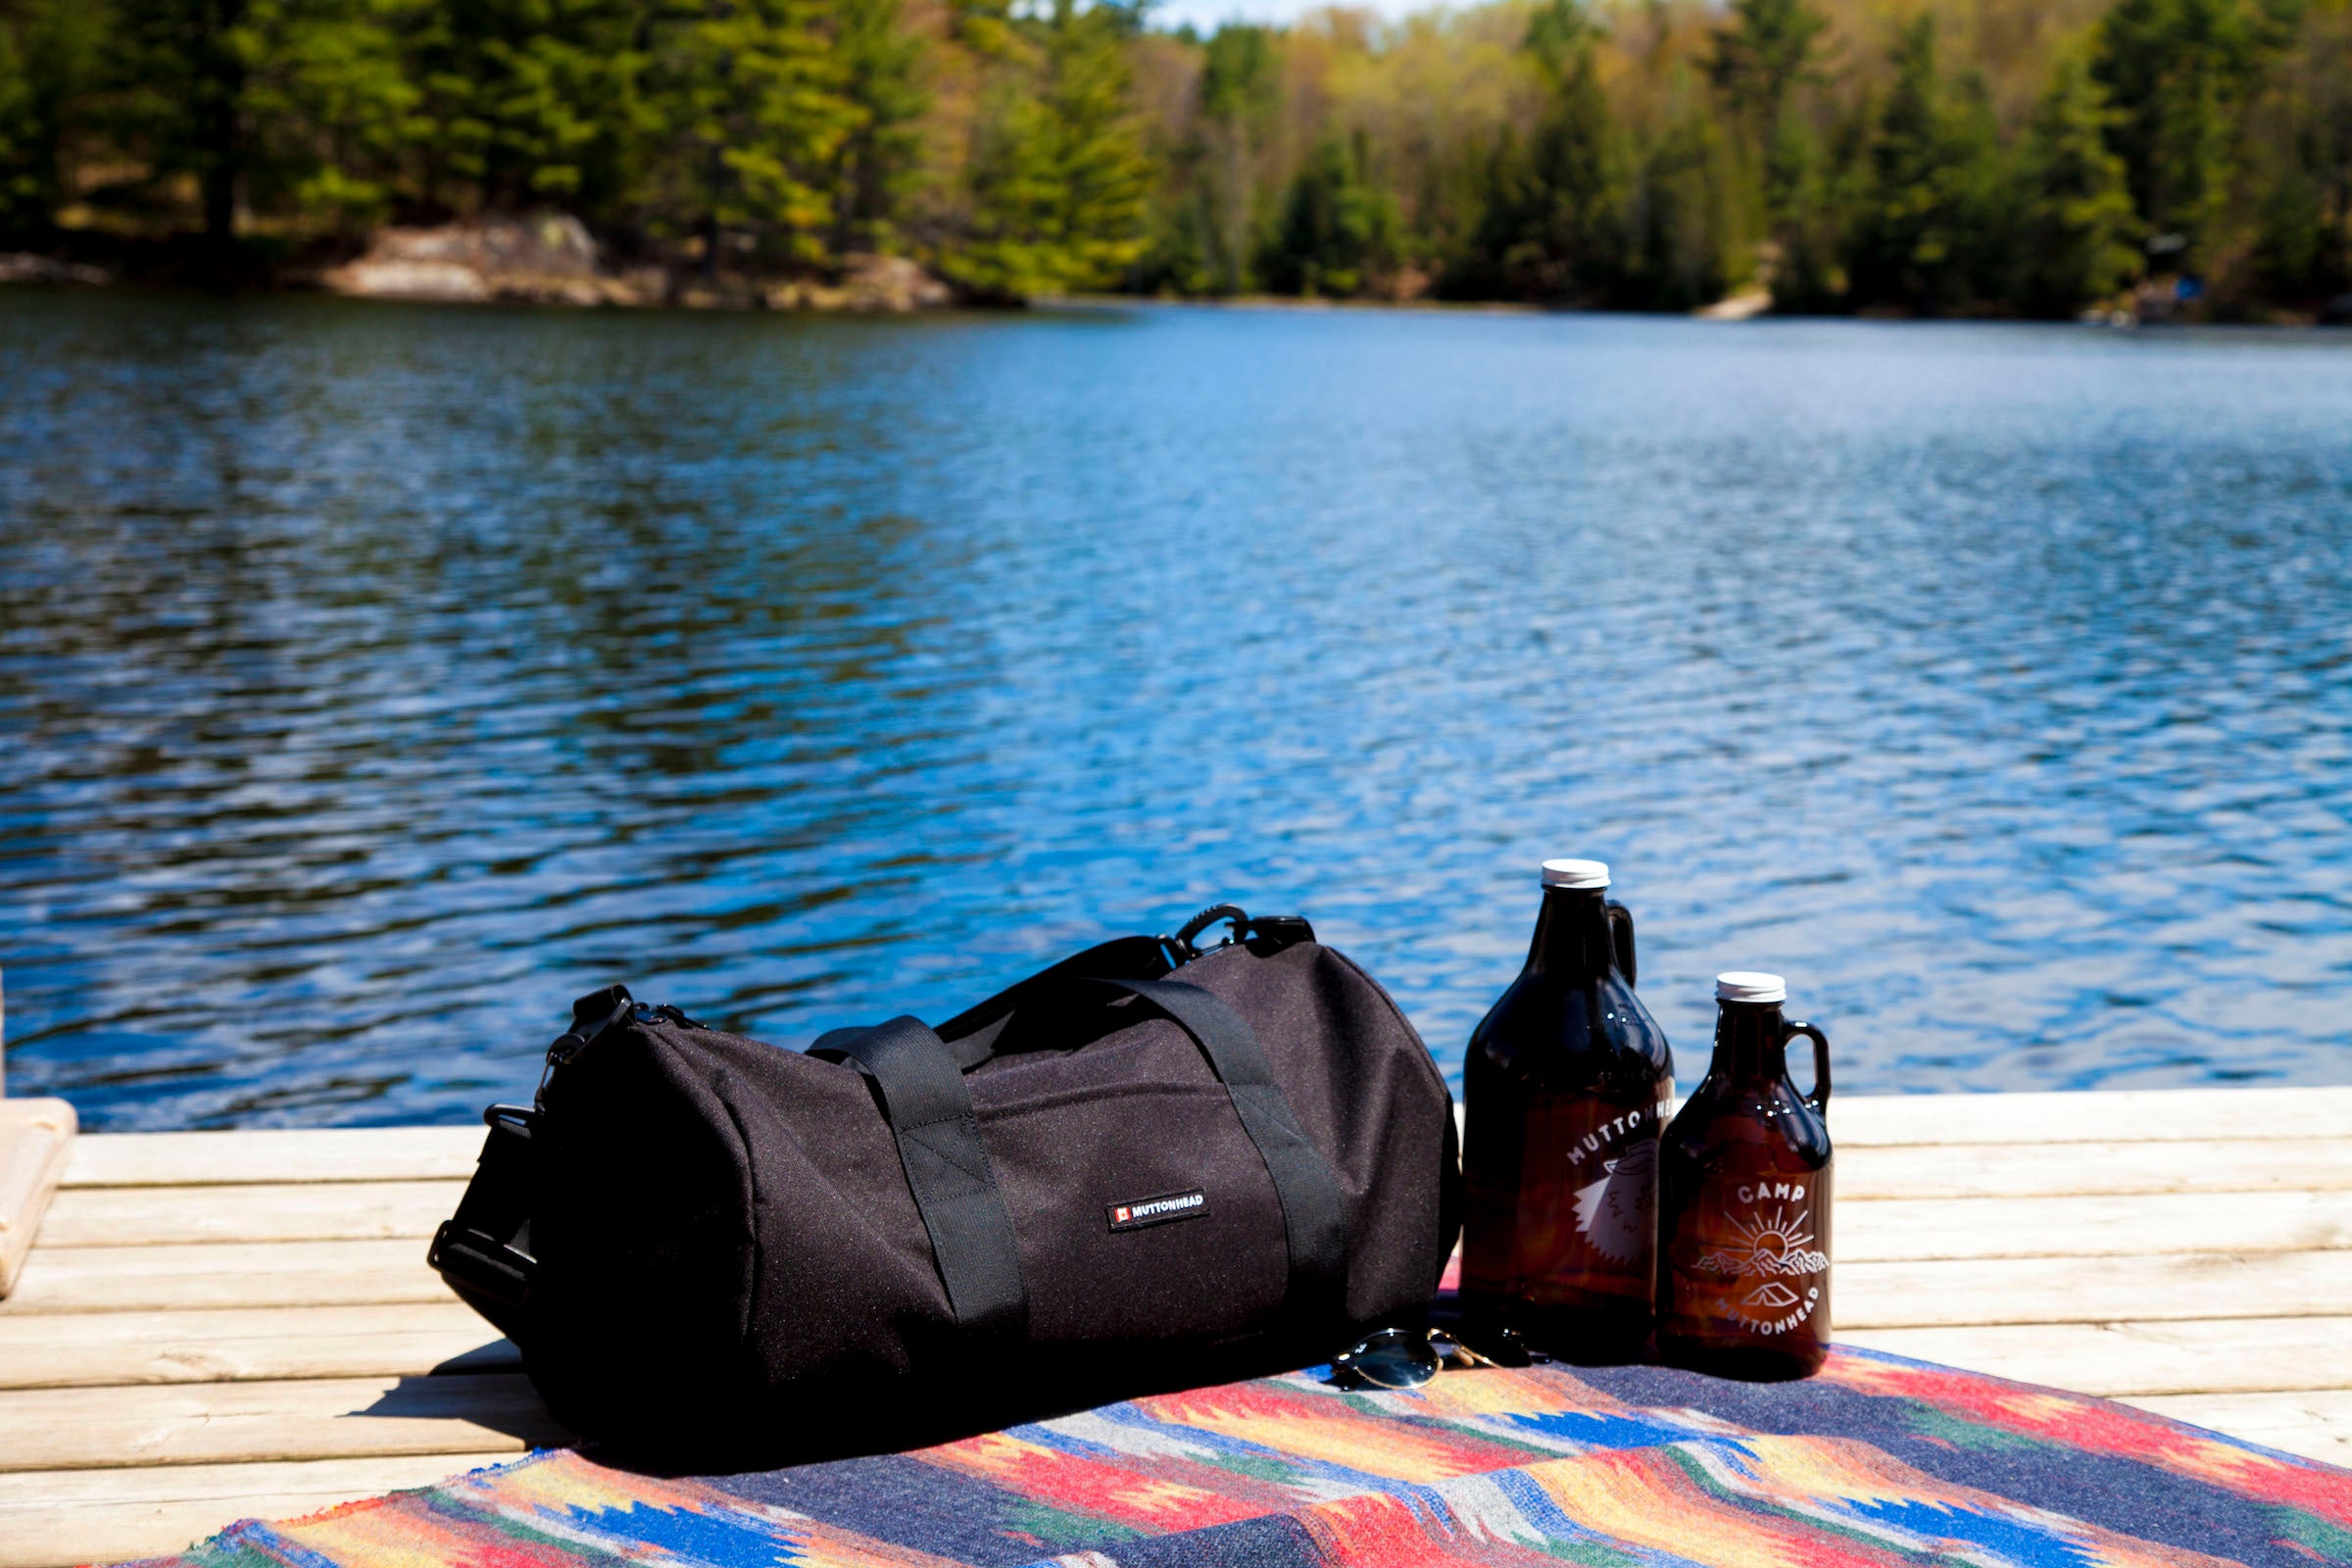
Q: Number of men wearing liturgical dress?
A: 0